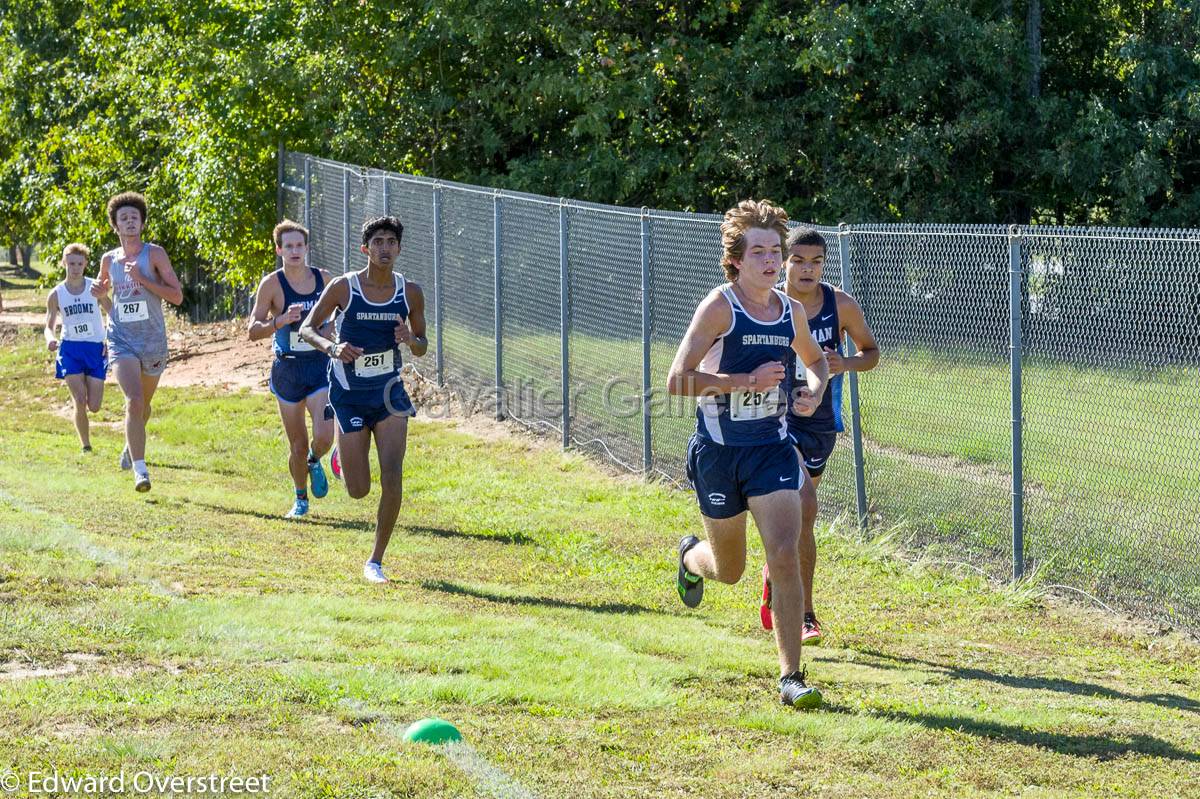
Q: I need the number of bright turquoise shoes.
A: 2